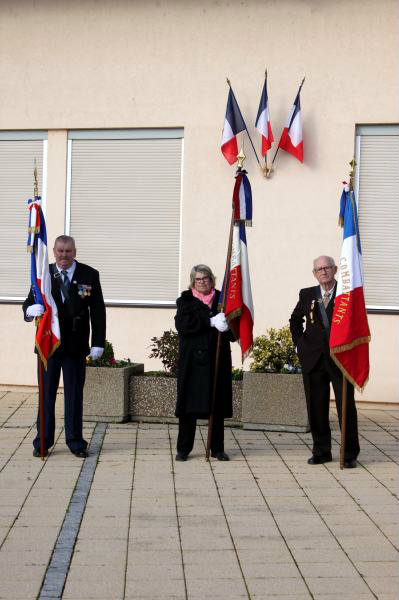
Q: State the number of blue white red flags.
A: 6